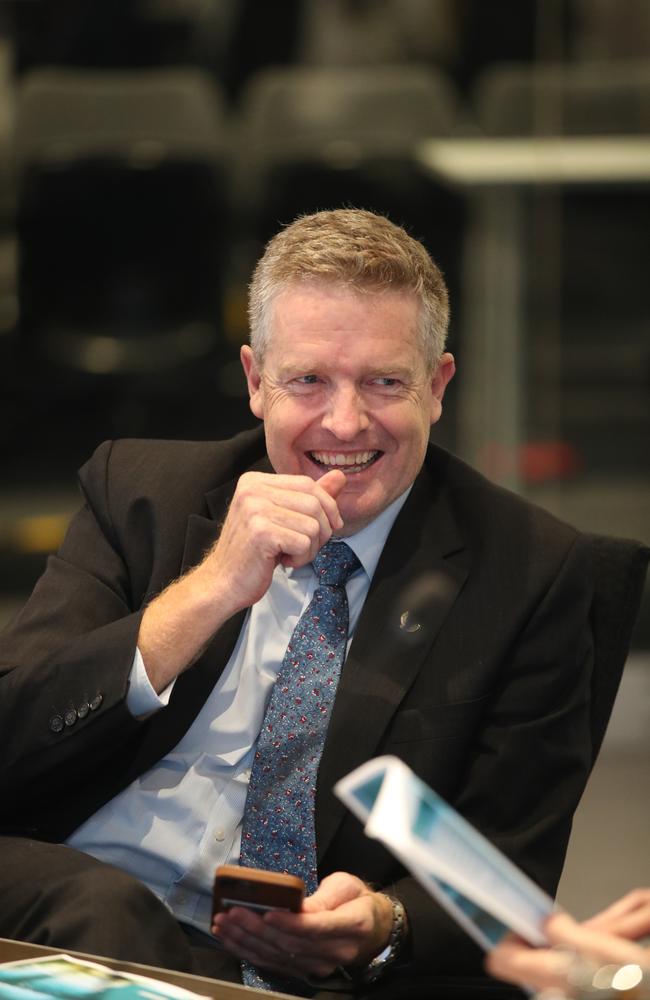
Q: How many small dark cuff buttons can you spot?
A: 4